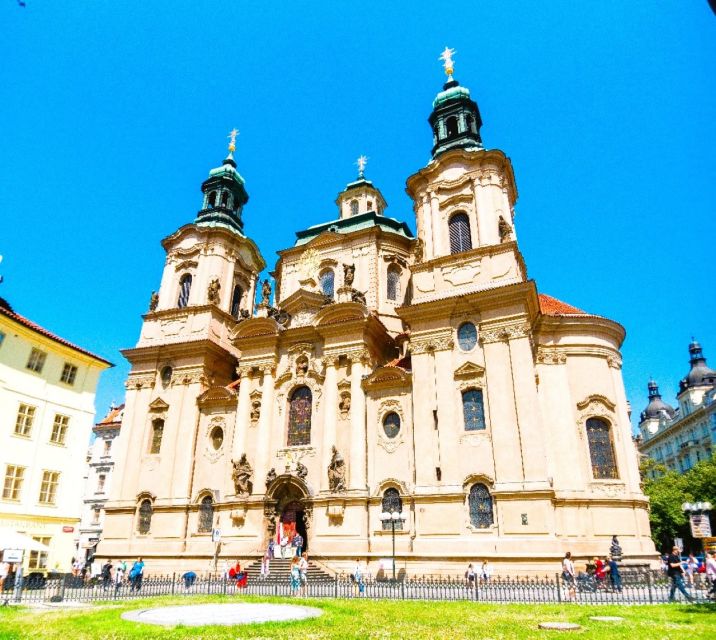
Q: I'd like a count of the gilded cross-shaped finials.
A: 3